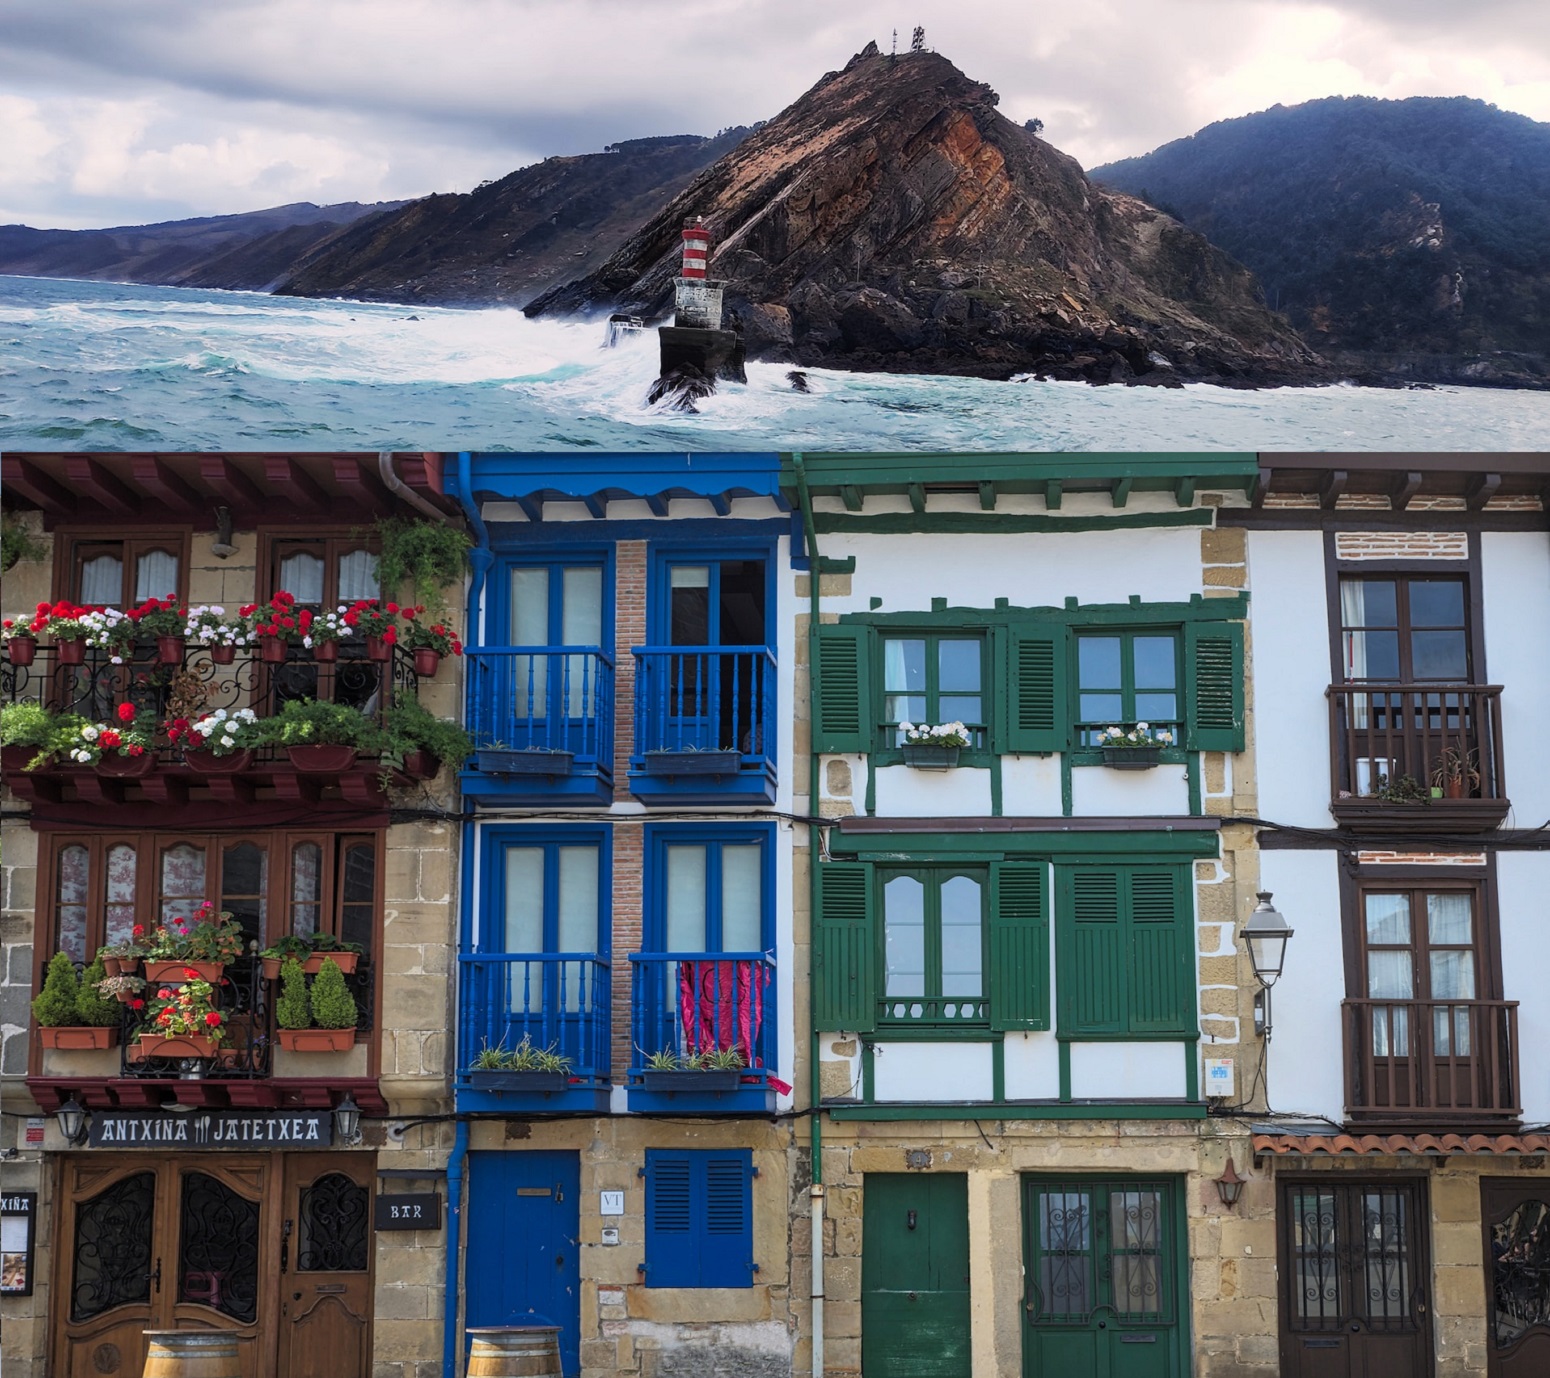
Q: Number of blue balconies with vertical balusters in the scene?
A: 4